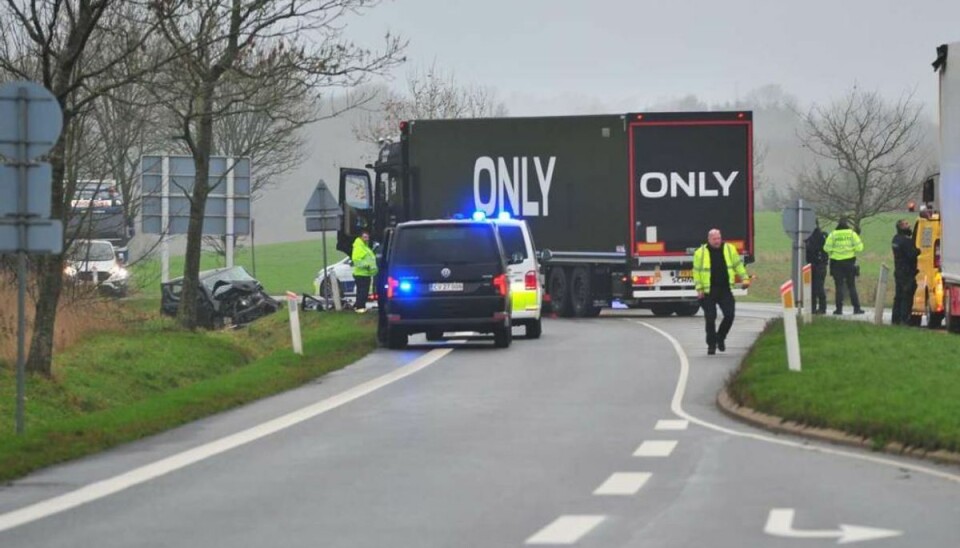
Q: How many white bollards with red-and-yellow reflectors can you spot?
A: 2